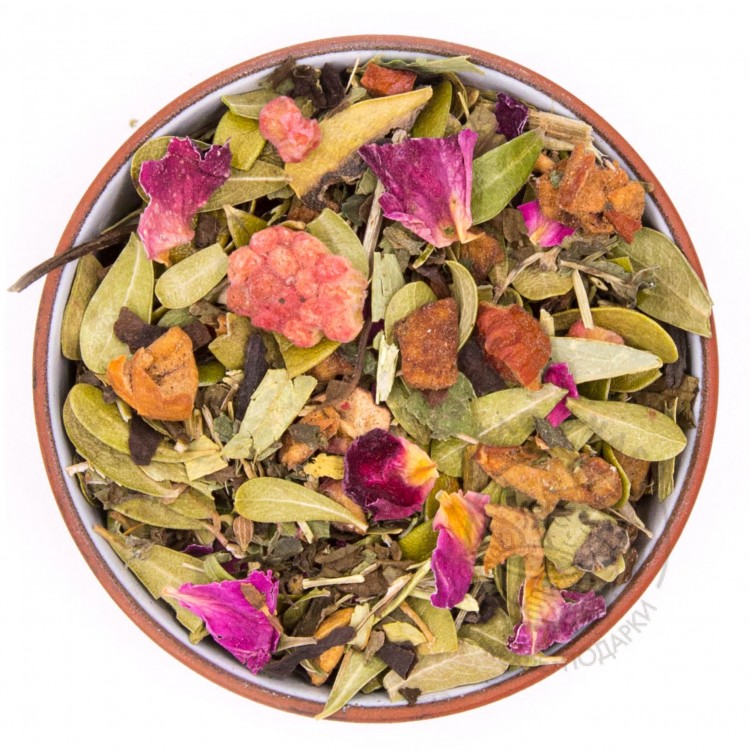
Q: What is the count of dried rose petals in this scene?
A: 9